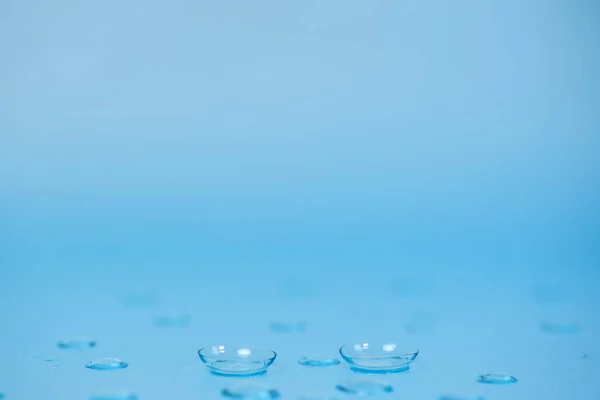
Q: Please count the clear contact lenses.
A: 2